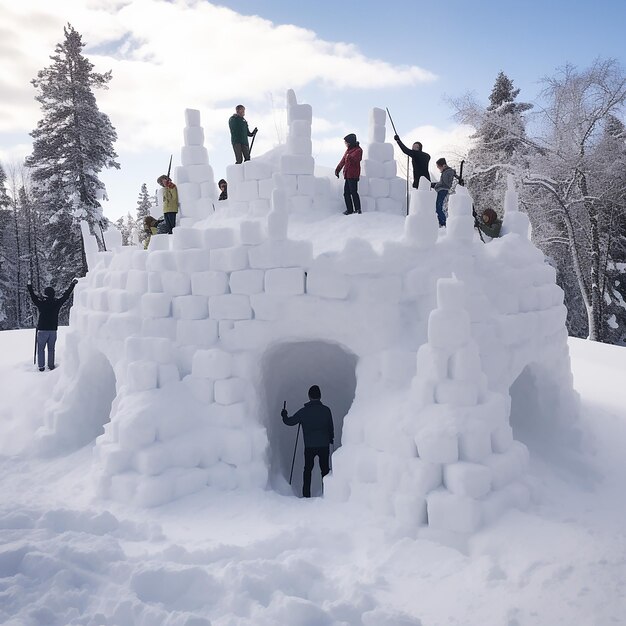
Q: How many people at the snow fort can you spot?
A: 10